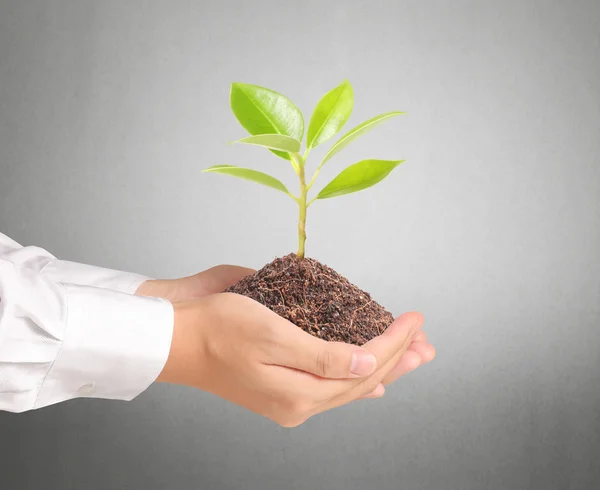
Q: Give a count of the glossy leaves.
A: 6